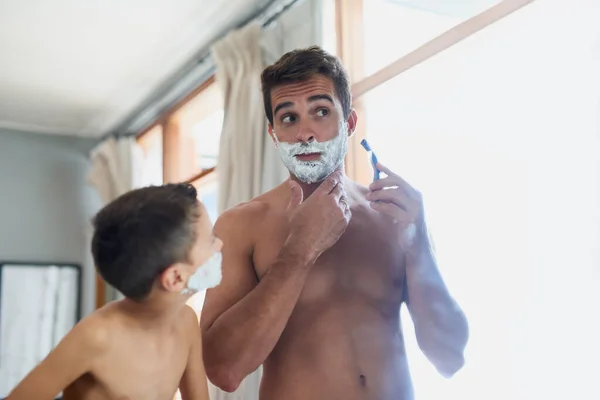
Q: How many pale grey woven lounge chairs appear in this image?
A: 0